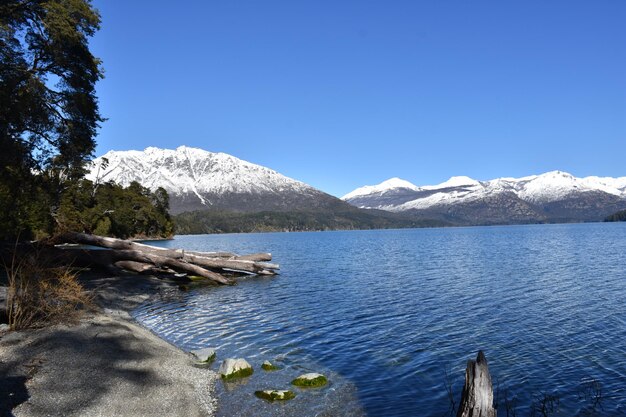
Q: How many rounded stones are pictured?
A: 5